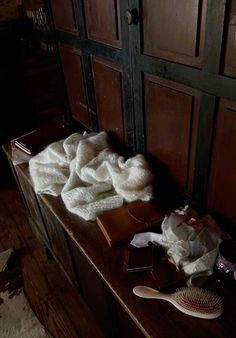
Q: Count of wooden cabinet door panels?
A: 8